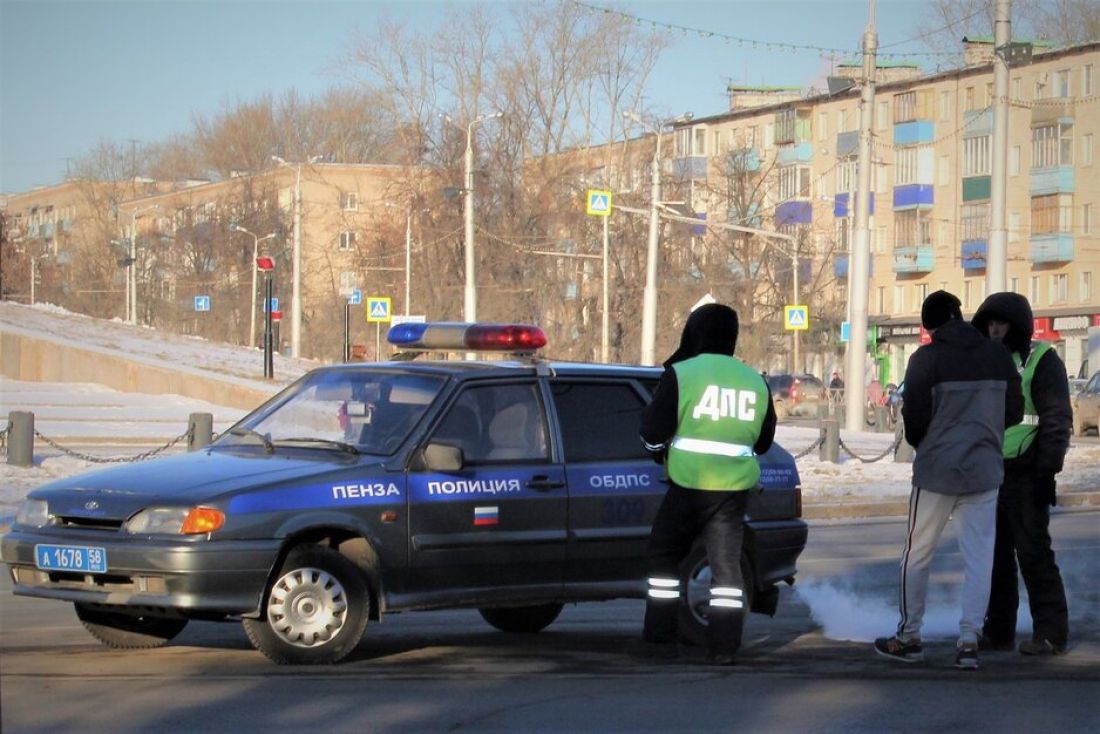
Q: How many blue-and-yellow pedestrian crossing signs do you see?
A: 3